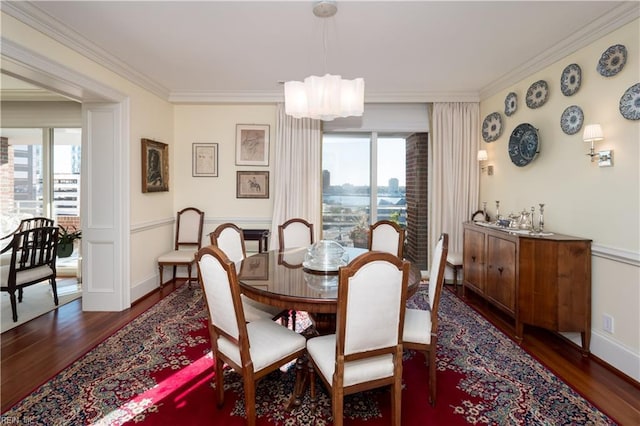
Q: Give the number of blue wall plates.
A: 8